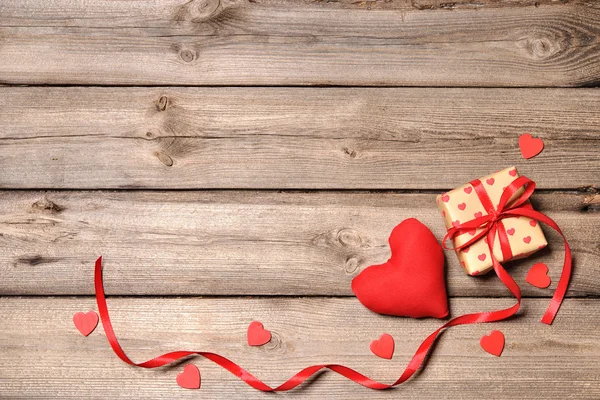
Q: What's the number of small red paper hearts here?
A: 7